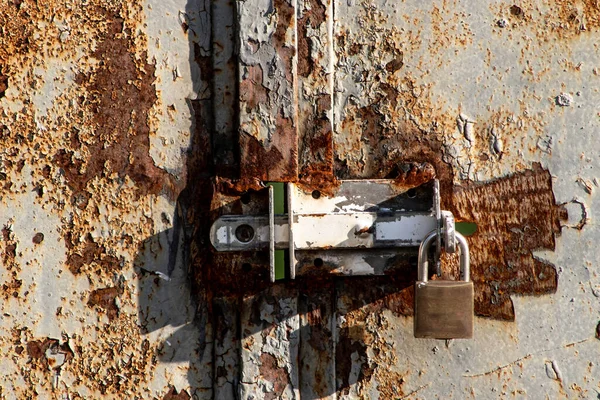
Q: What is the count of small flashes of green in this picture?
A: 3